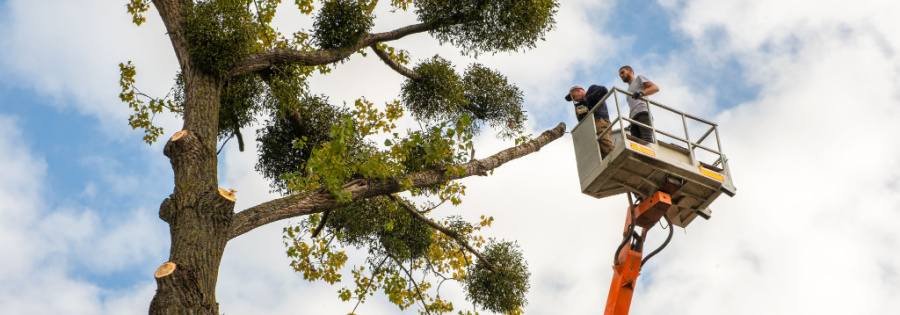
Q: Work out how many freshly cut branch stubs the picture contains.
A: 3